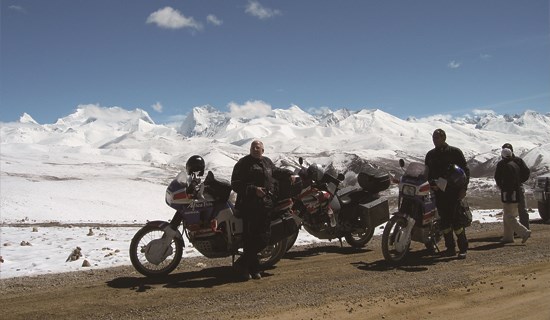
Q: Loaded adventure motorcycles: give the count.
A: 3